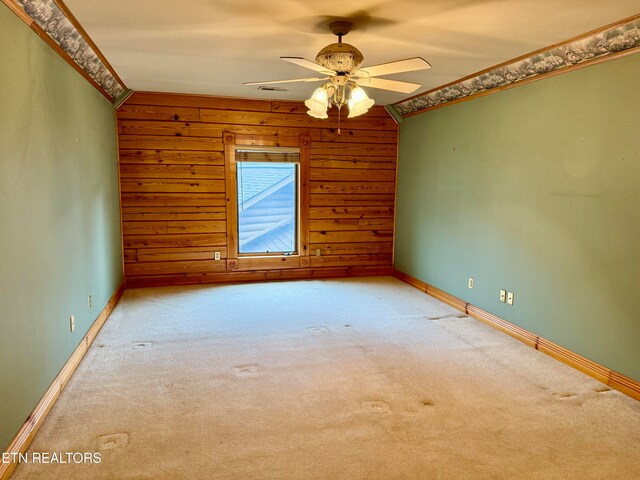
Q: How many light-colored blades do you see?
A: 4